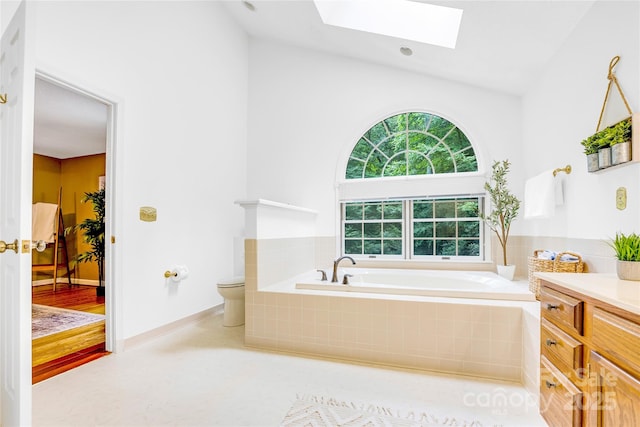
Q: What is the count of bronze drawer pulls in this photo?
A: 3